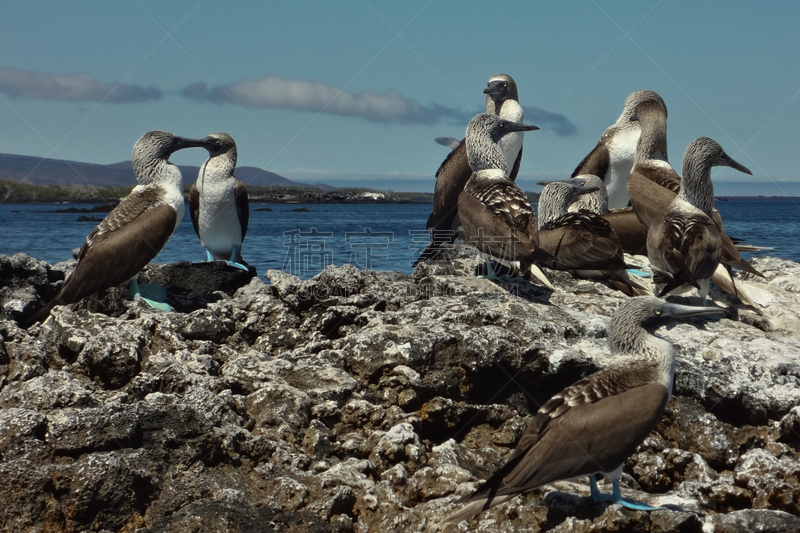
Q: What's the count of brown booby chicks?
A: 0